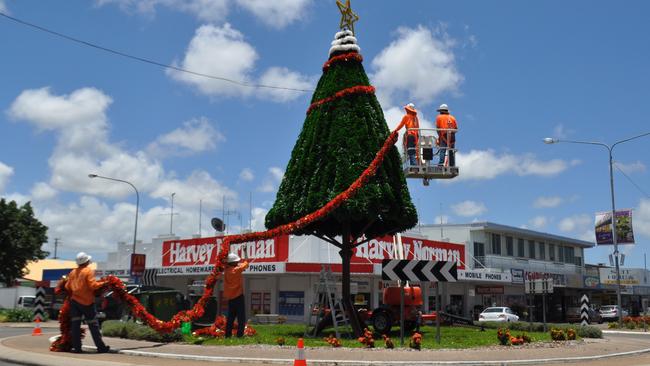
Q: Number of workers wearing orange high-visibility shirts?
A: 4